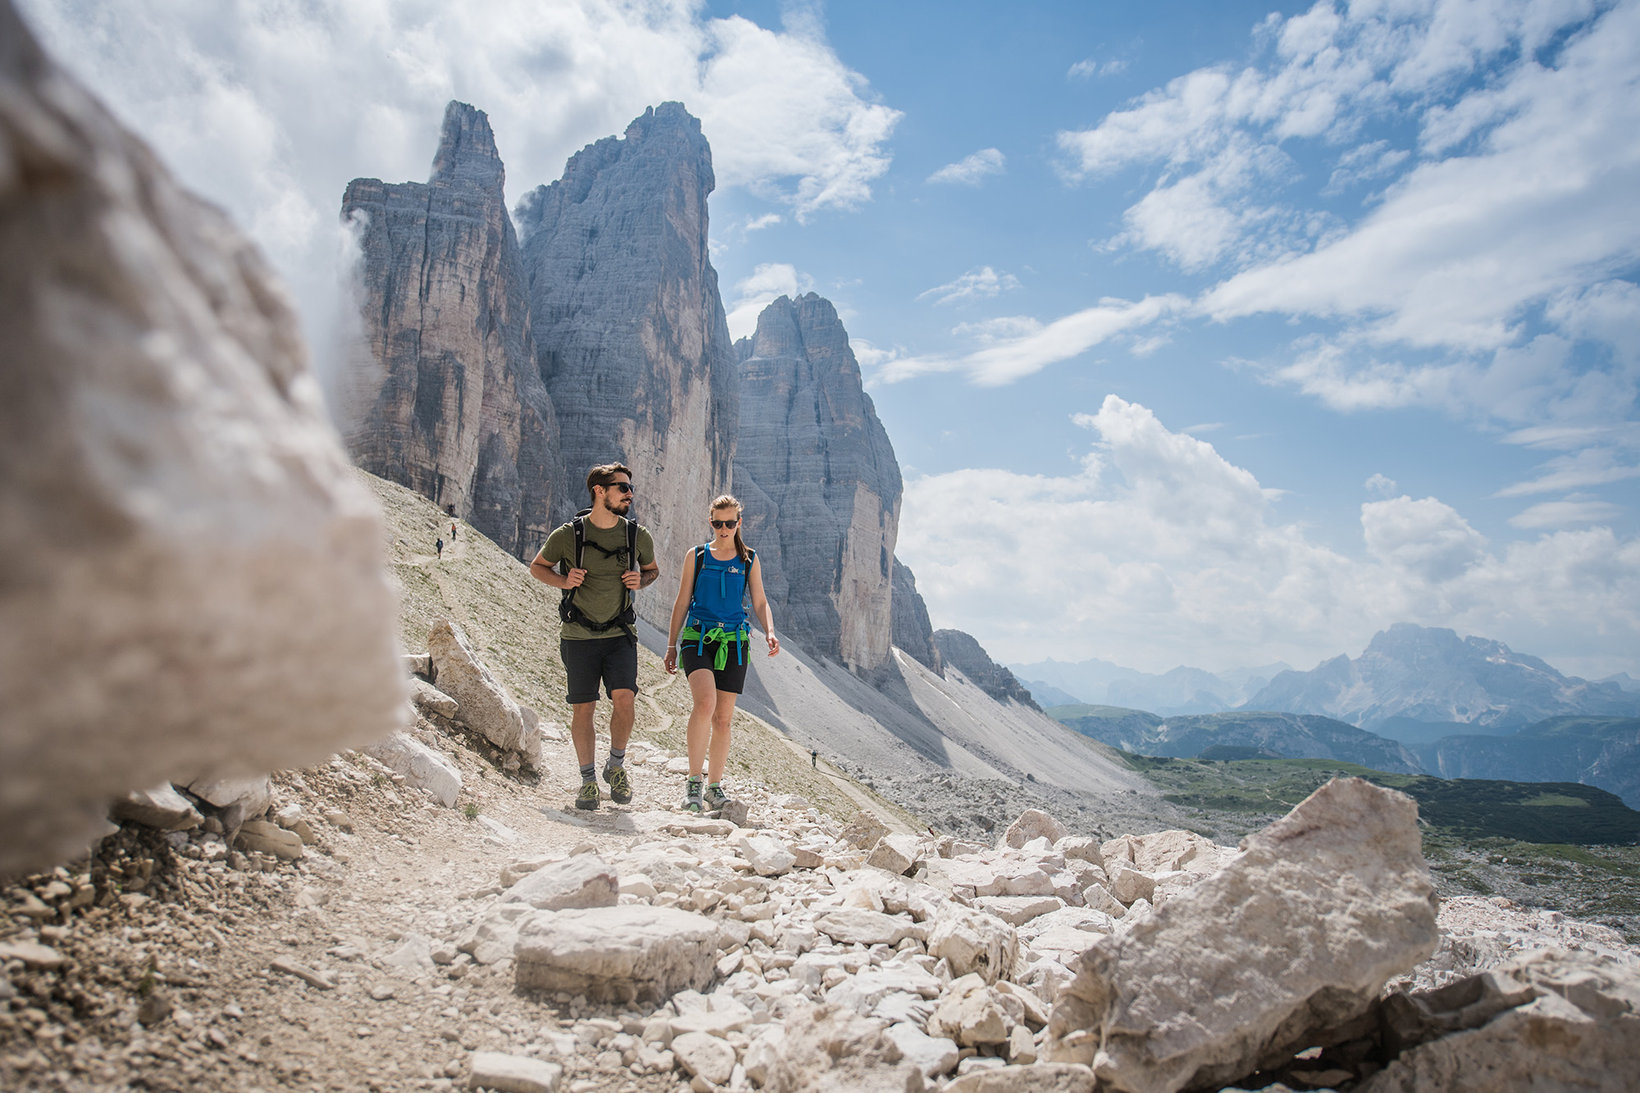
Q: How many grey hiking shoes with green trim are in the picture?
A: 2